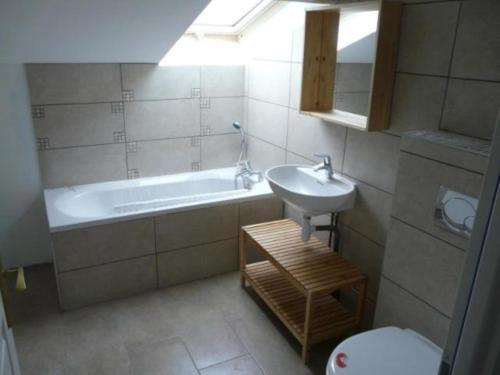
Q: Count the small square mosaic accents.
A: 12